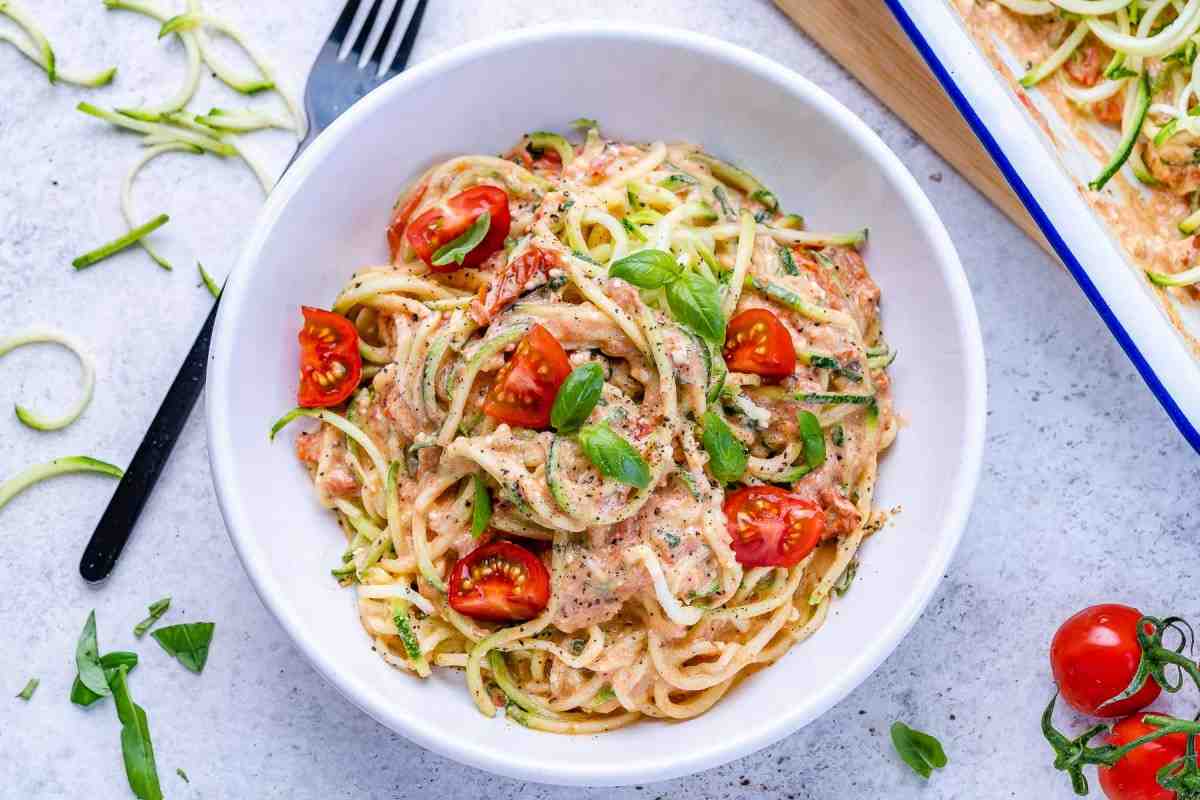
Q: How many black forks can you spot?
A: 1